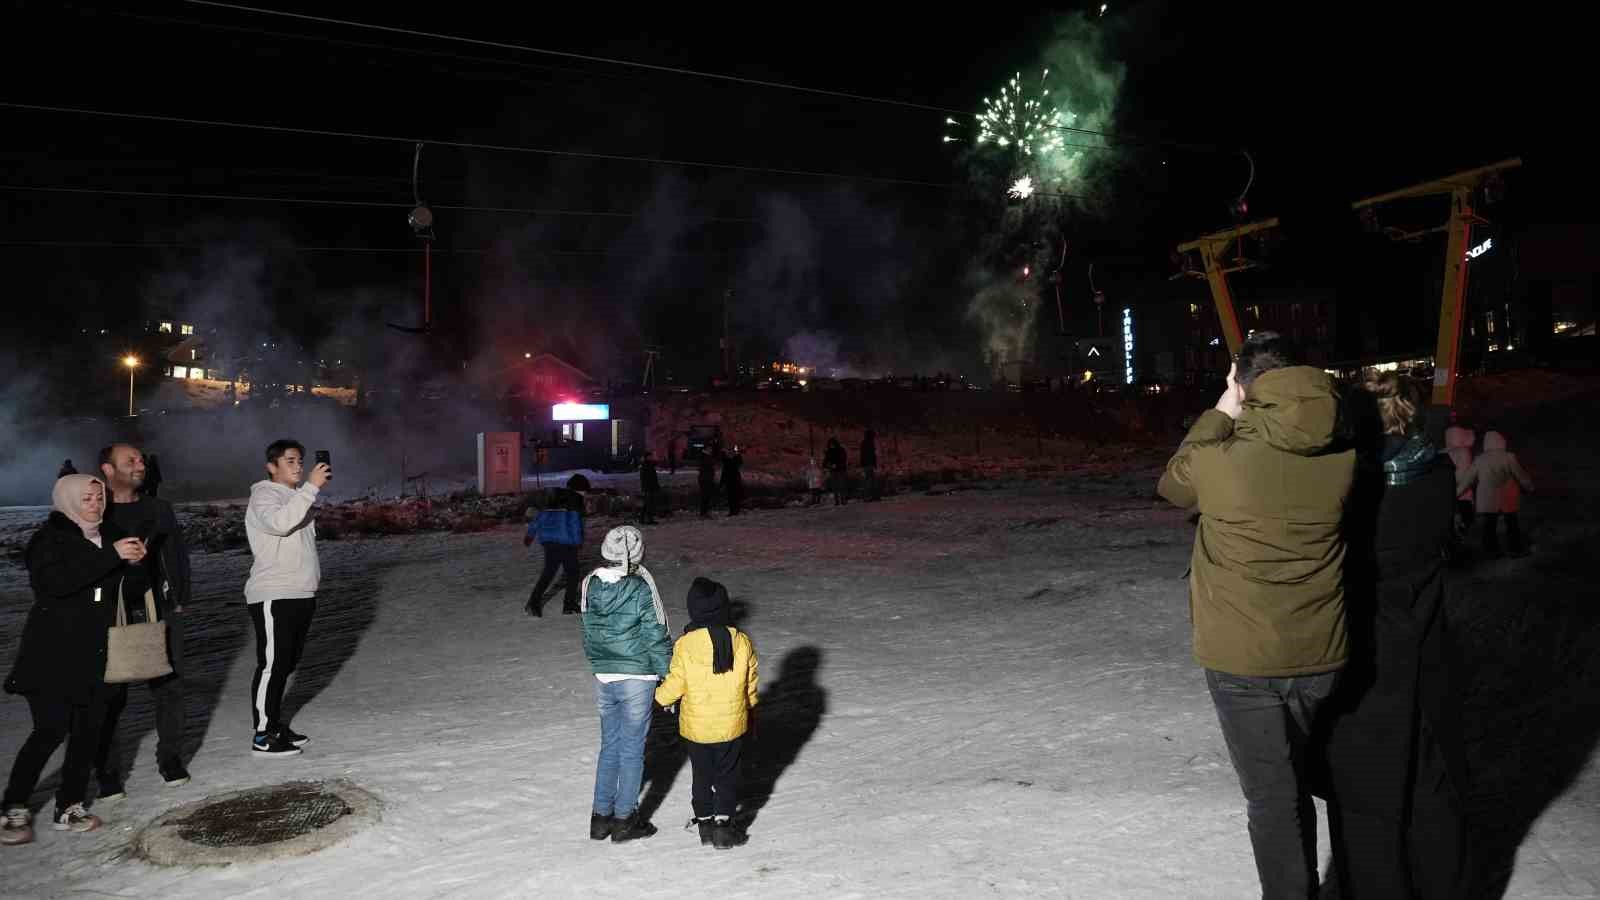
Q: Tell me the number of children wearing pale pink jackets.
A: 2